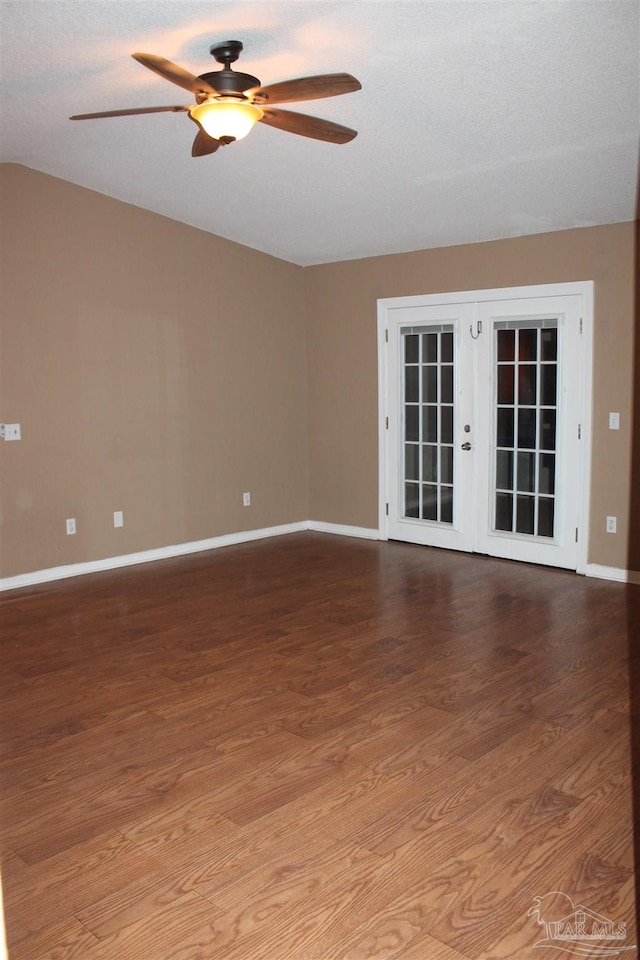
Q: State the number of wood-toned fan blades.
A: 5